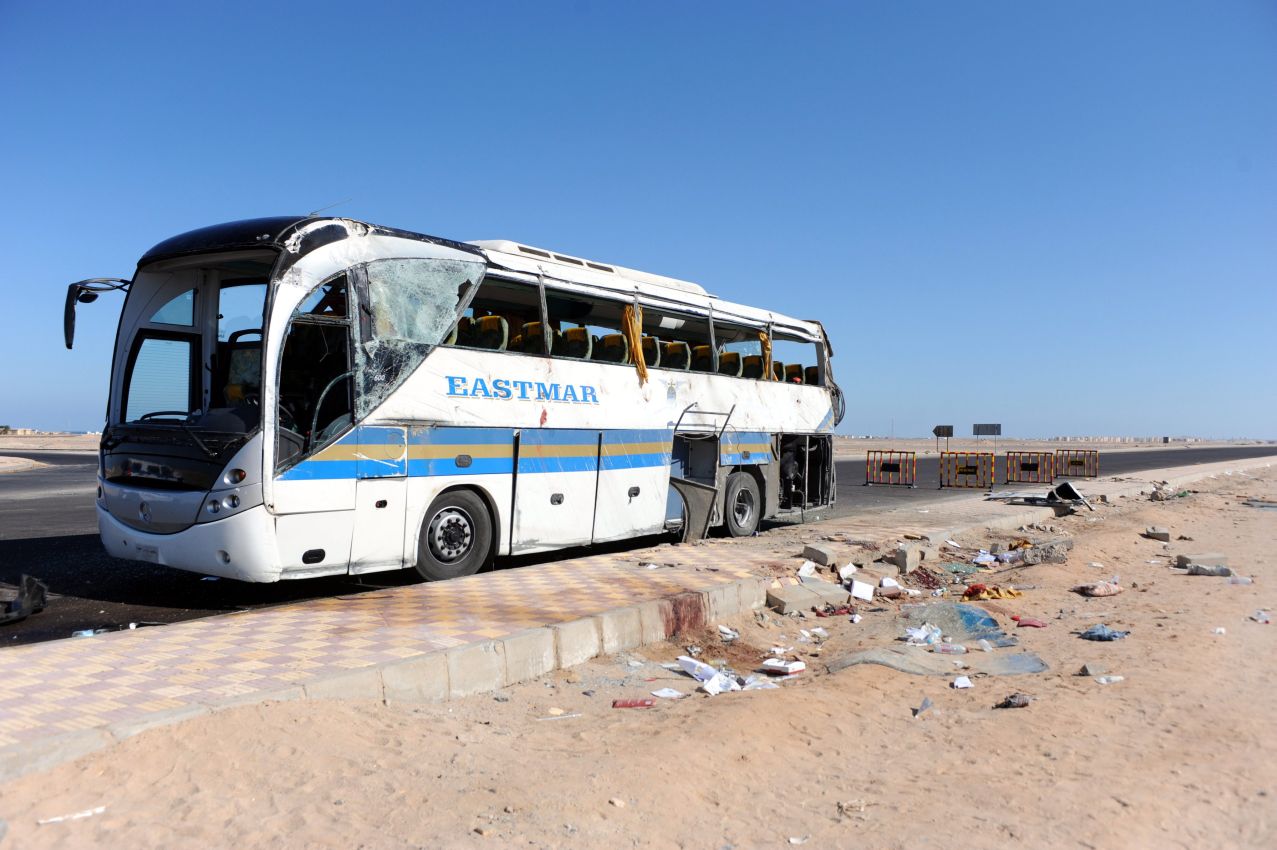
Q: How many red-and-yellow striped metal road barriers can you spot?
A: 4